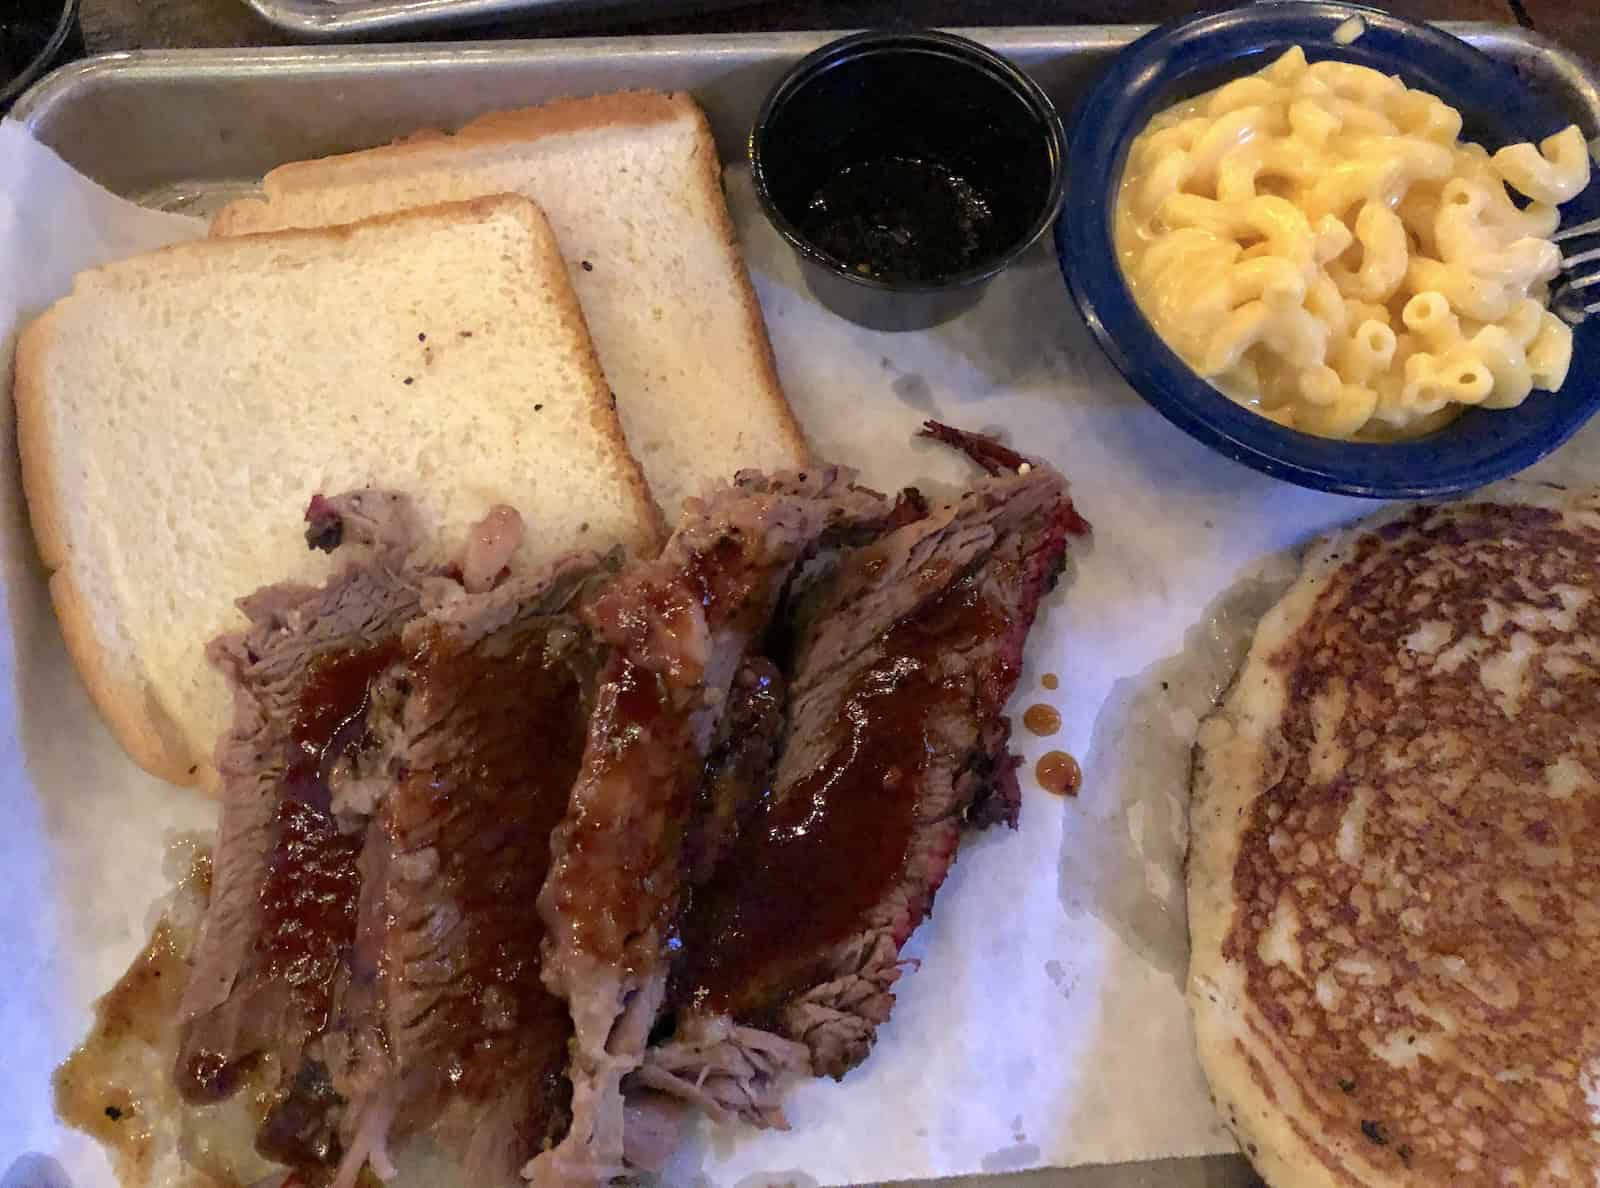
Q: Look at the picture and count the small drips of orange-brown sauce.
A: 3